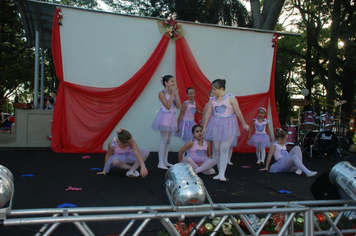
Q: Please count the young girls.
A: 8